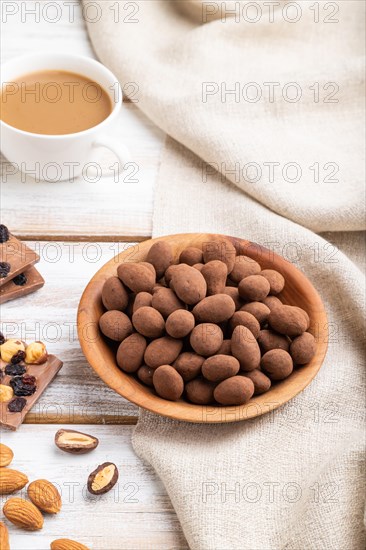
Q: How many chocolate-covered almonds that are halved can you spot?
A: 2